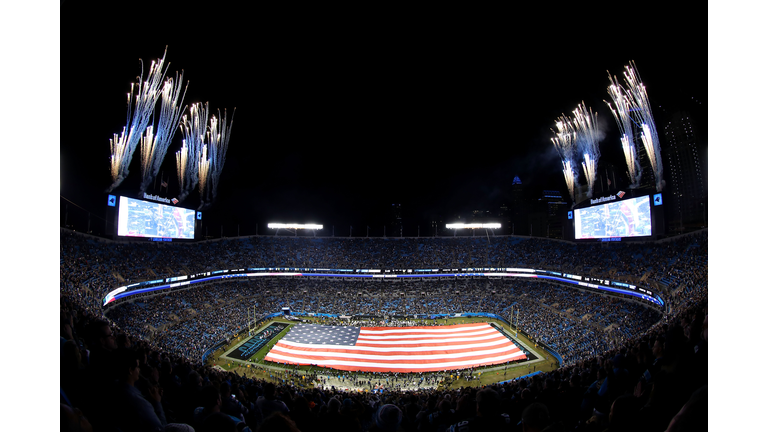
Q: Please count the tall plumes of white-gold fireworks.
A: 8